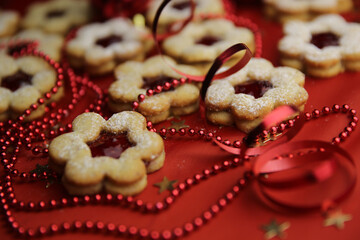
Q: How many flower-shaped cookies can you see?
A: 12